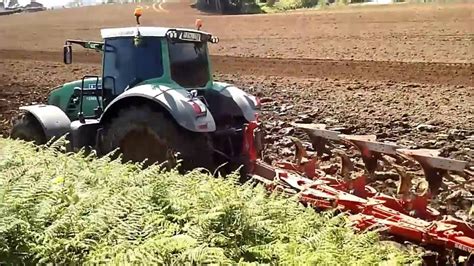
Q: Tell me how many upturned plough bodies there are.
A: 3